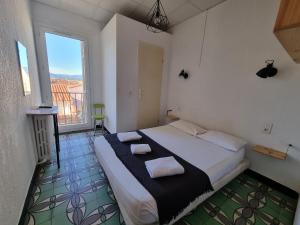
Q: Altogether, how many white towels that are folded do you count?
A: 3